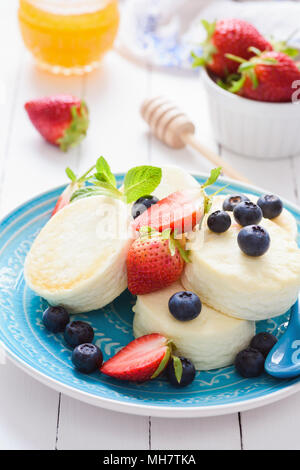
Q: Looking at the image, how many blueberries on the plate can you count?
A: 13